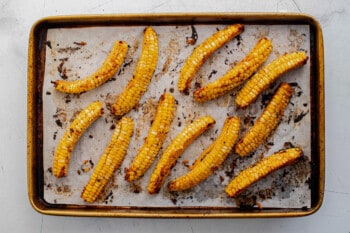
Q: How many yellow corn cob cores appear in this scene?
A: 12